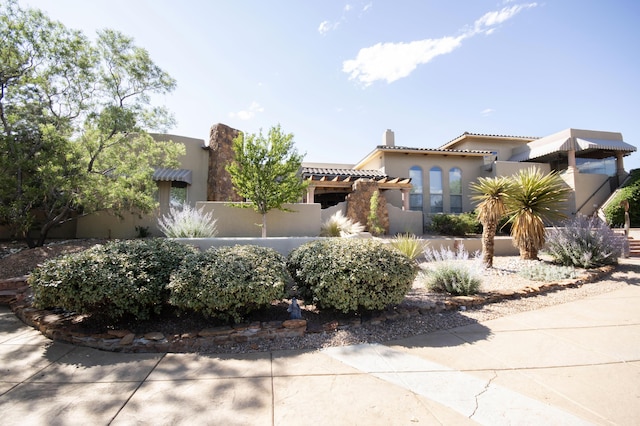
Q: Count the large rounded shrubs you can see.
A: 3